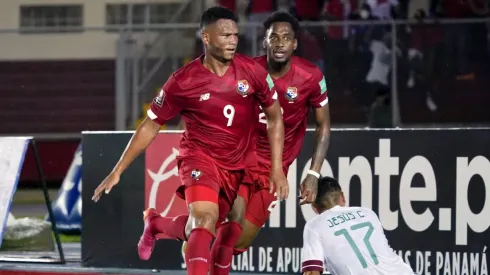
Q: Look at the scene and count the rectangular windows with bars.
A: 2